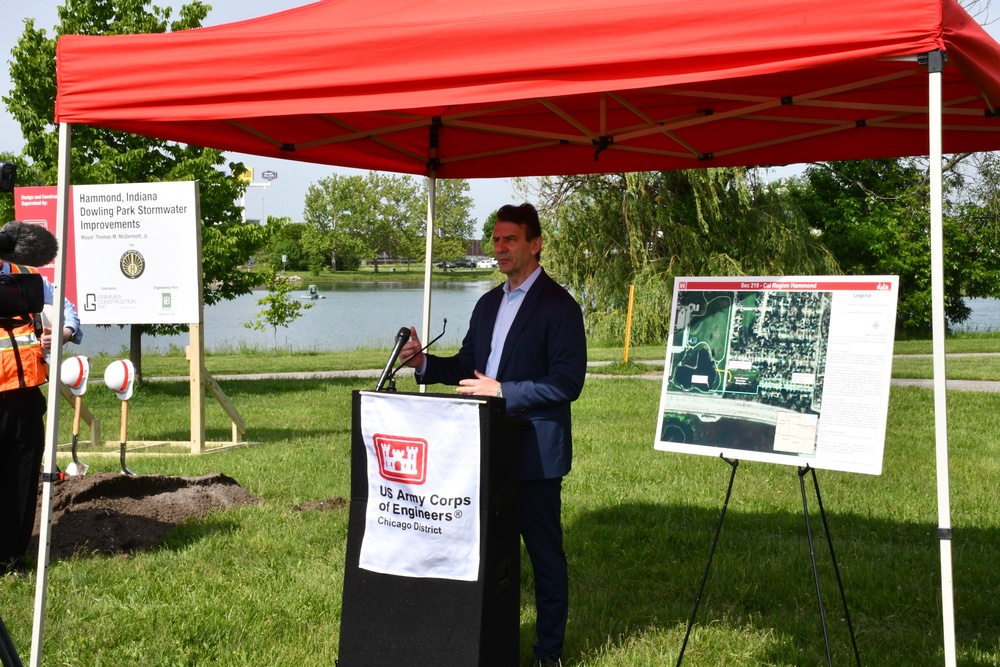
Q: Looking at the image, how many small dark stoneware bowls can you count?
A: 0